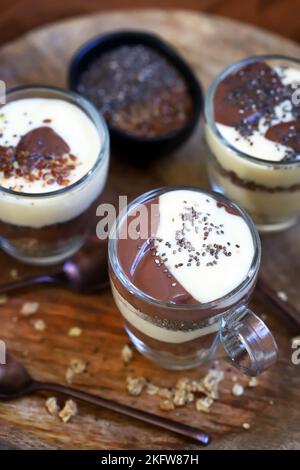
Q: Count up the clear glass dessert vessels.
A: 3